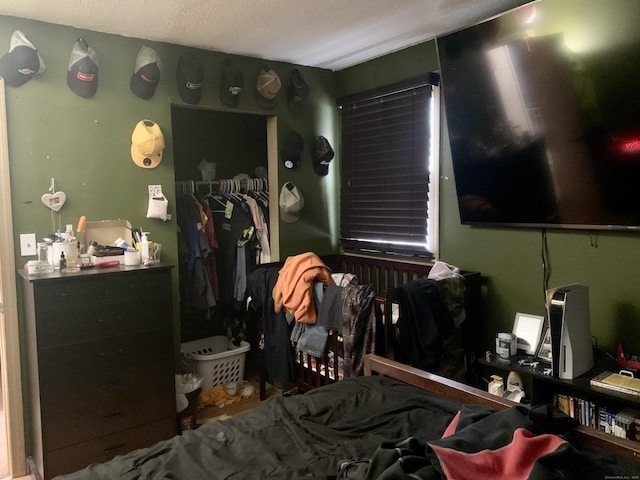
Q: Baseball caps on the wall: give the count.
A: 11